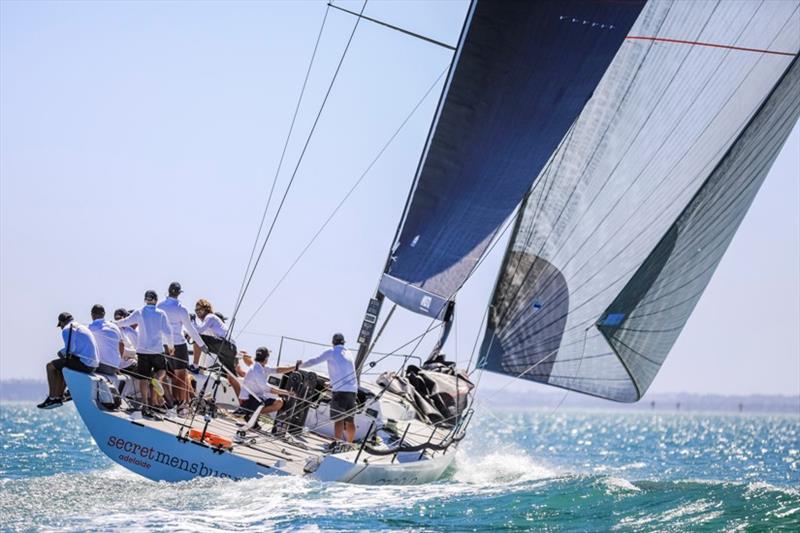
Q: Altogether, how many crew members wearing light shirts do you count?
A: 8